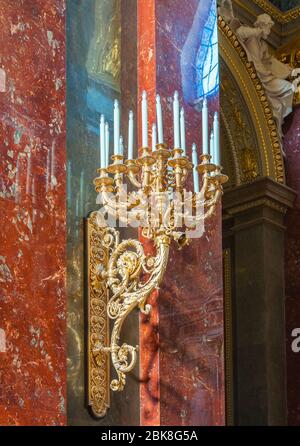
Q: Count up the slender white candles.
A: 14